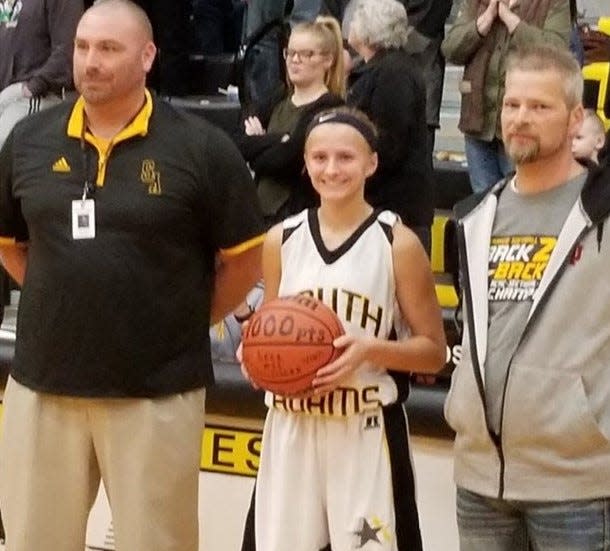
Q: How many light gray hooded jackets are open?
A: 1